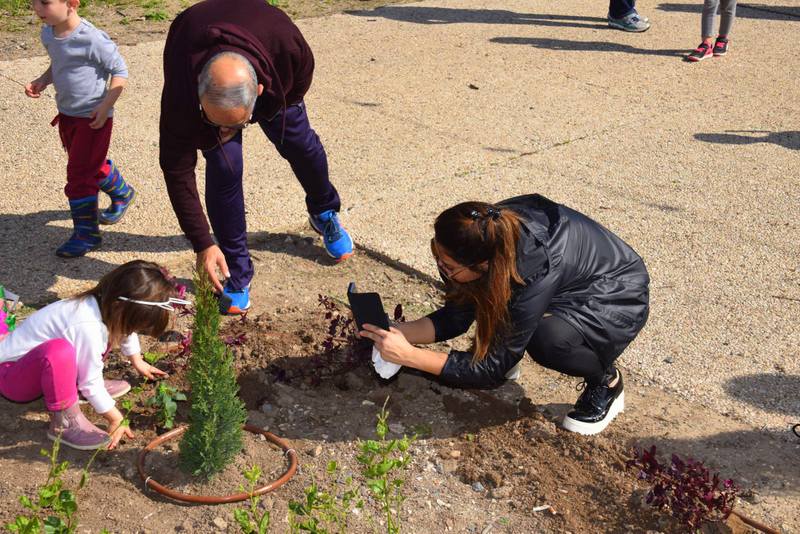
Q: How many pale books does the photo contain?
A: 0